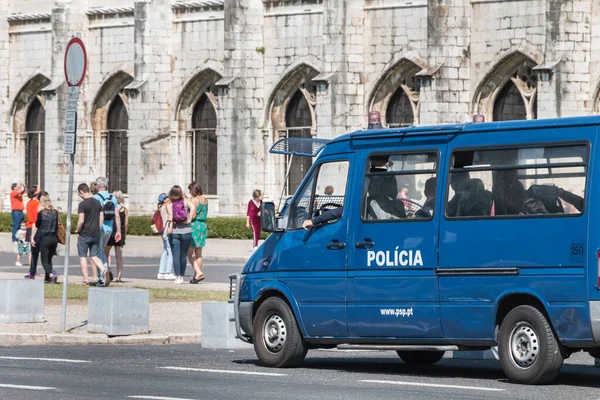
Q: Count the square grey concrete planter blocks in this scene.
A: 3